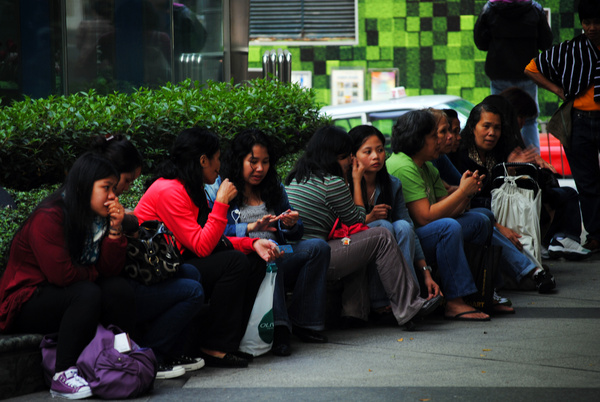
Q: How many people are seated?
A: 12